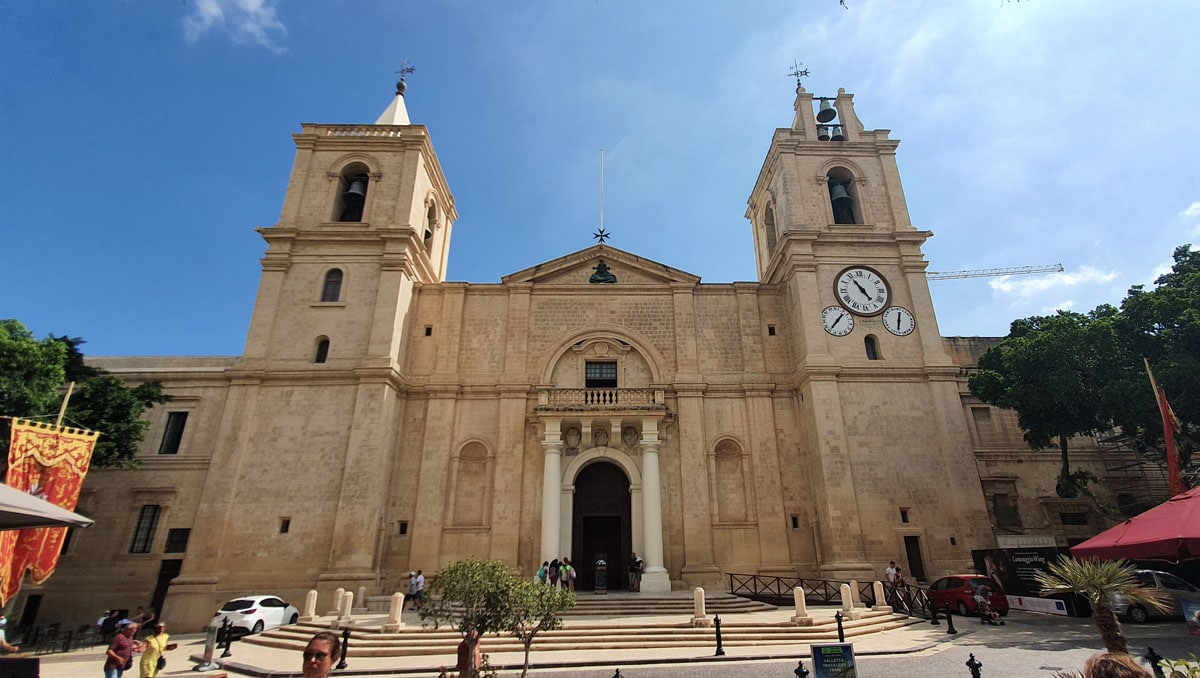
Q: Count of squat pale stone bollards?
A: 10